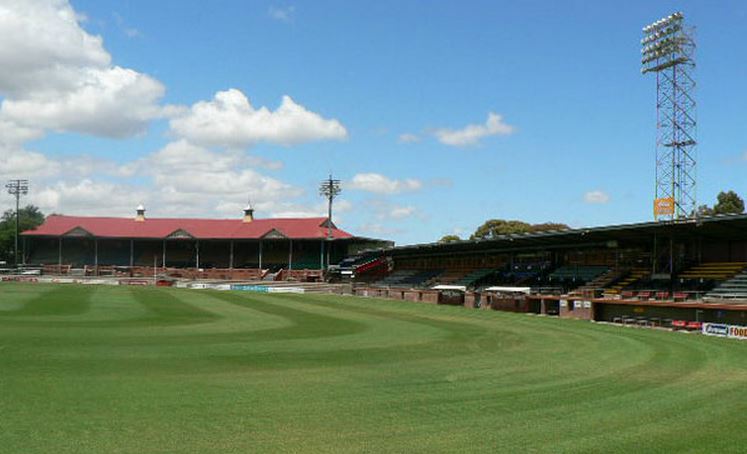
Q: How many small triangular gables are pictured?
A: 3